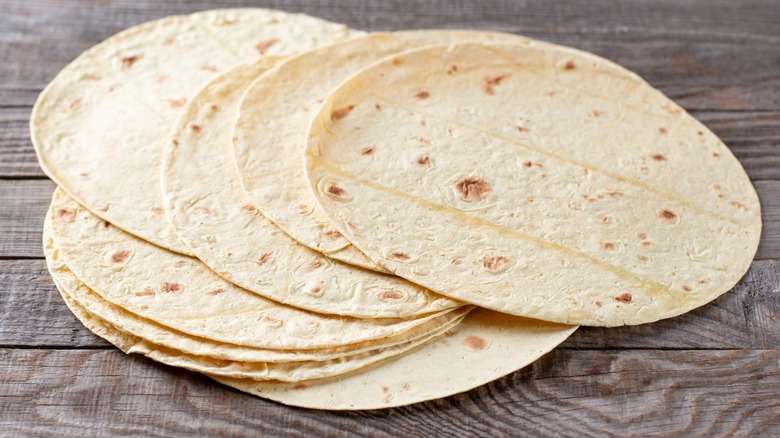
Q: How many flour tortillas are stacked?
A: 8